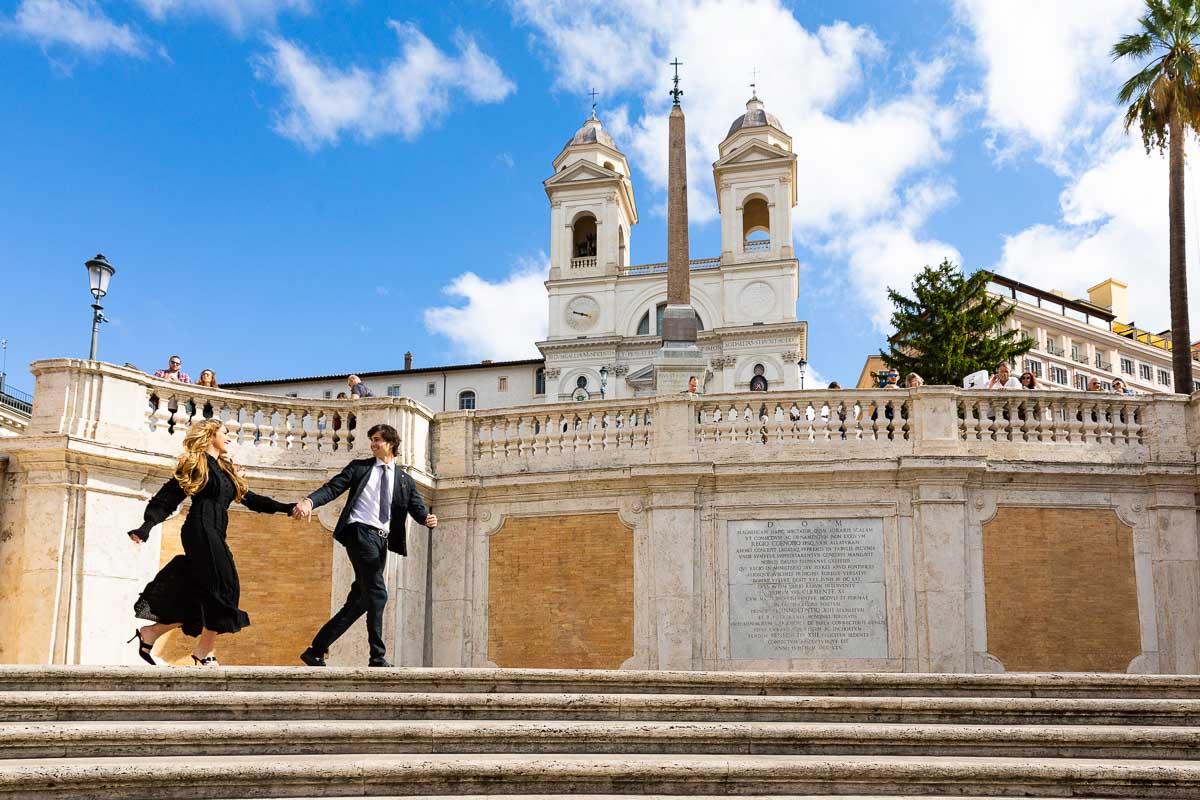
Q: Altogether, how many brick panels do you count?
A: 3